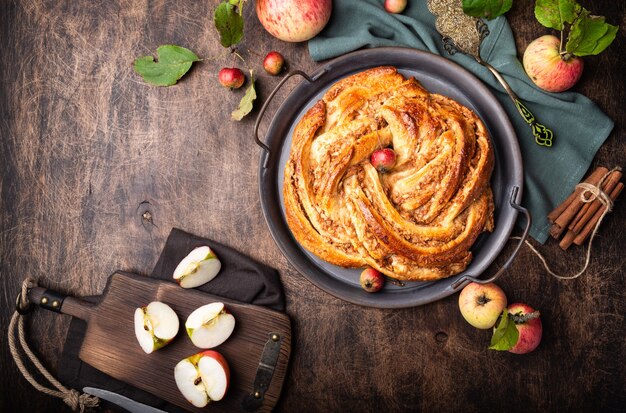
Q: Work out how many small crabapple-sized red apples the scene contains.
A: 5